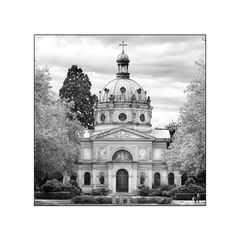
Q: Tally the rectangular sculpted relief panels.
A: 2